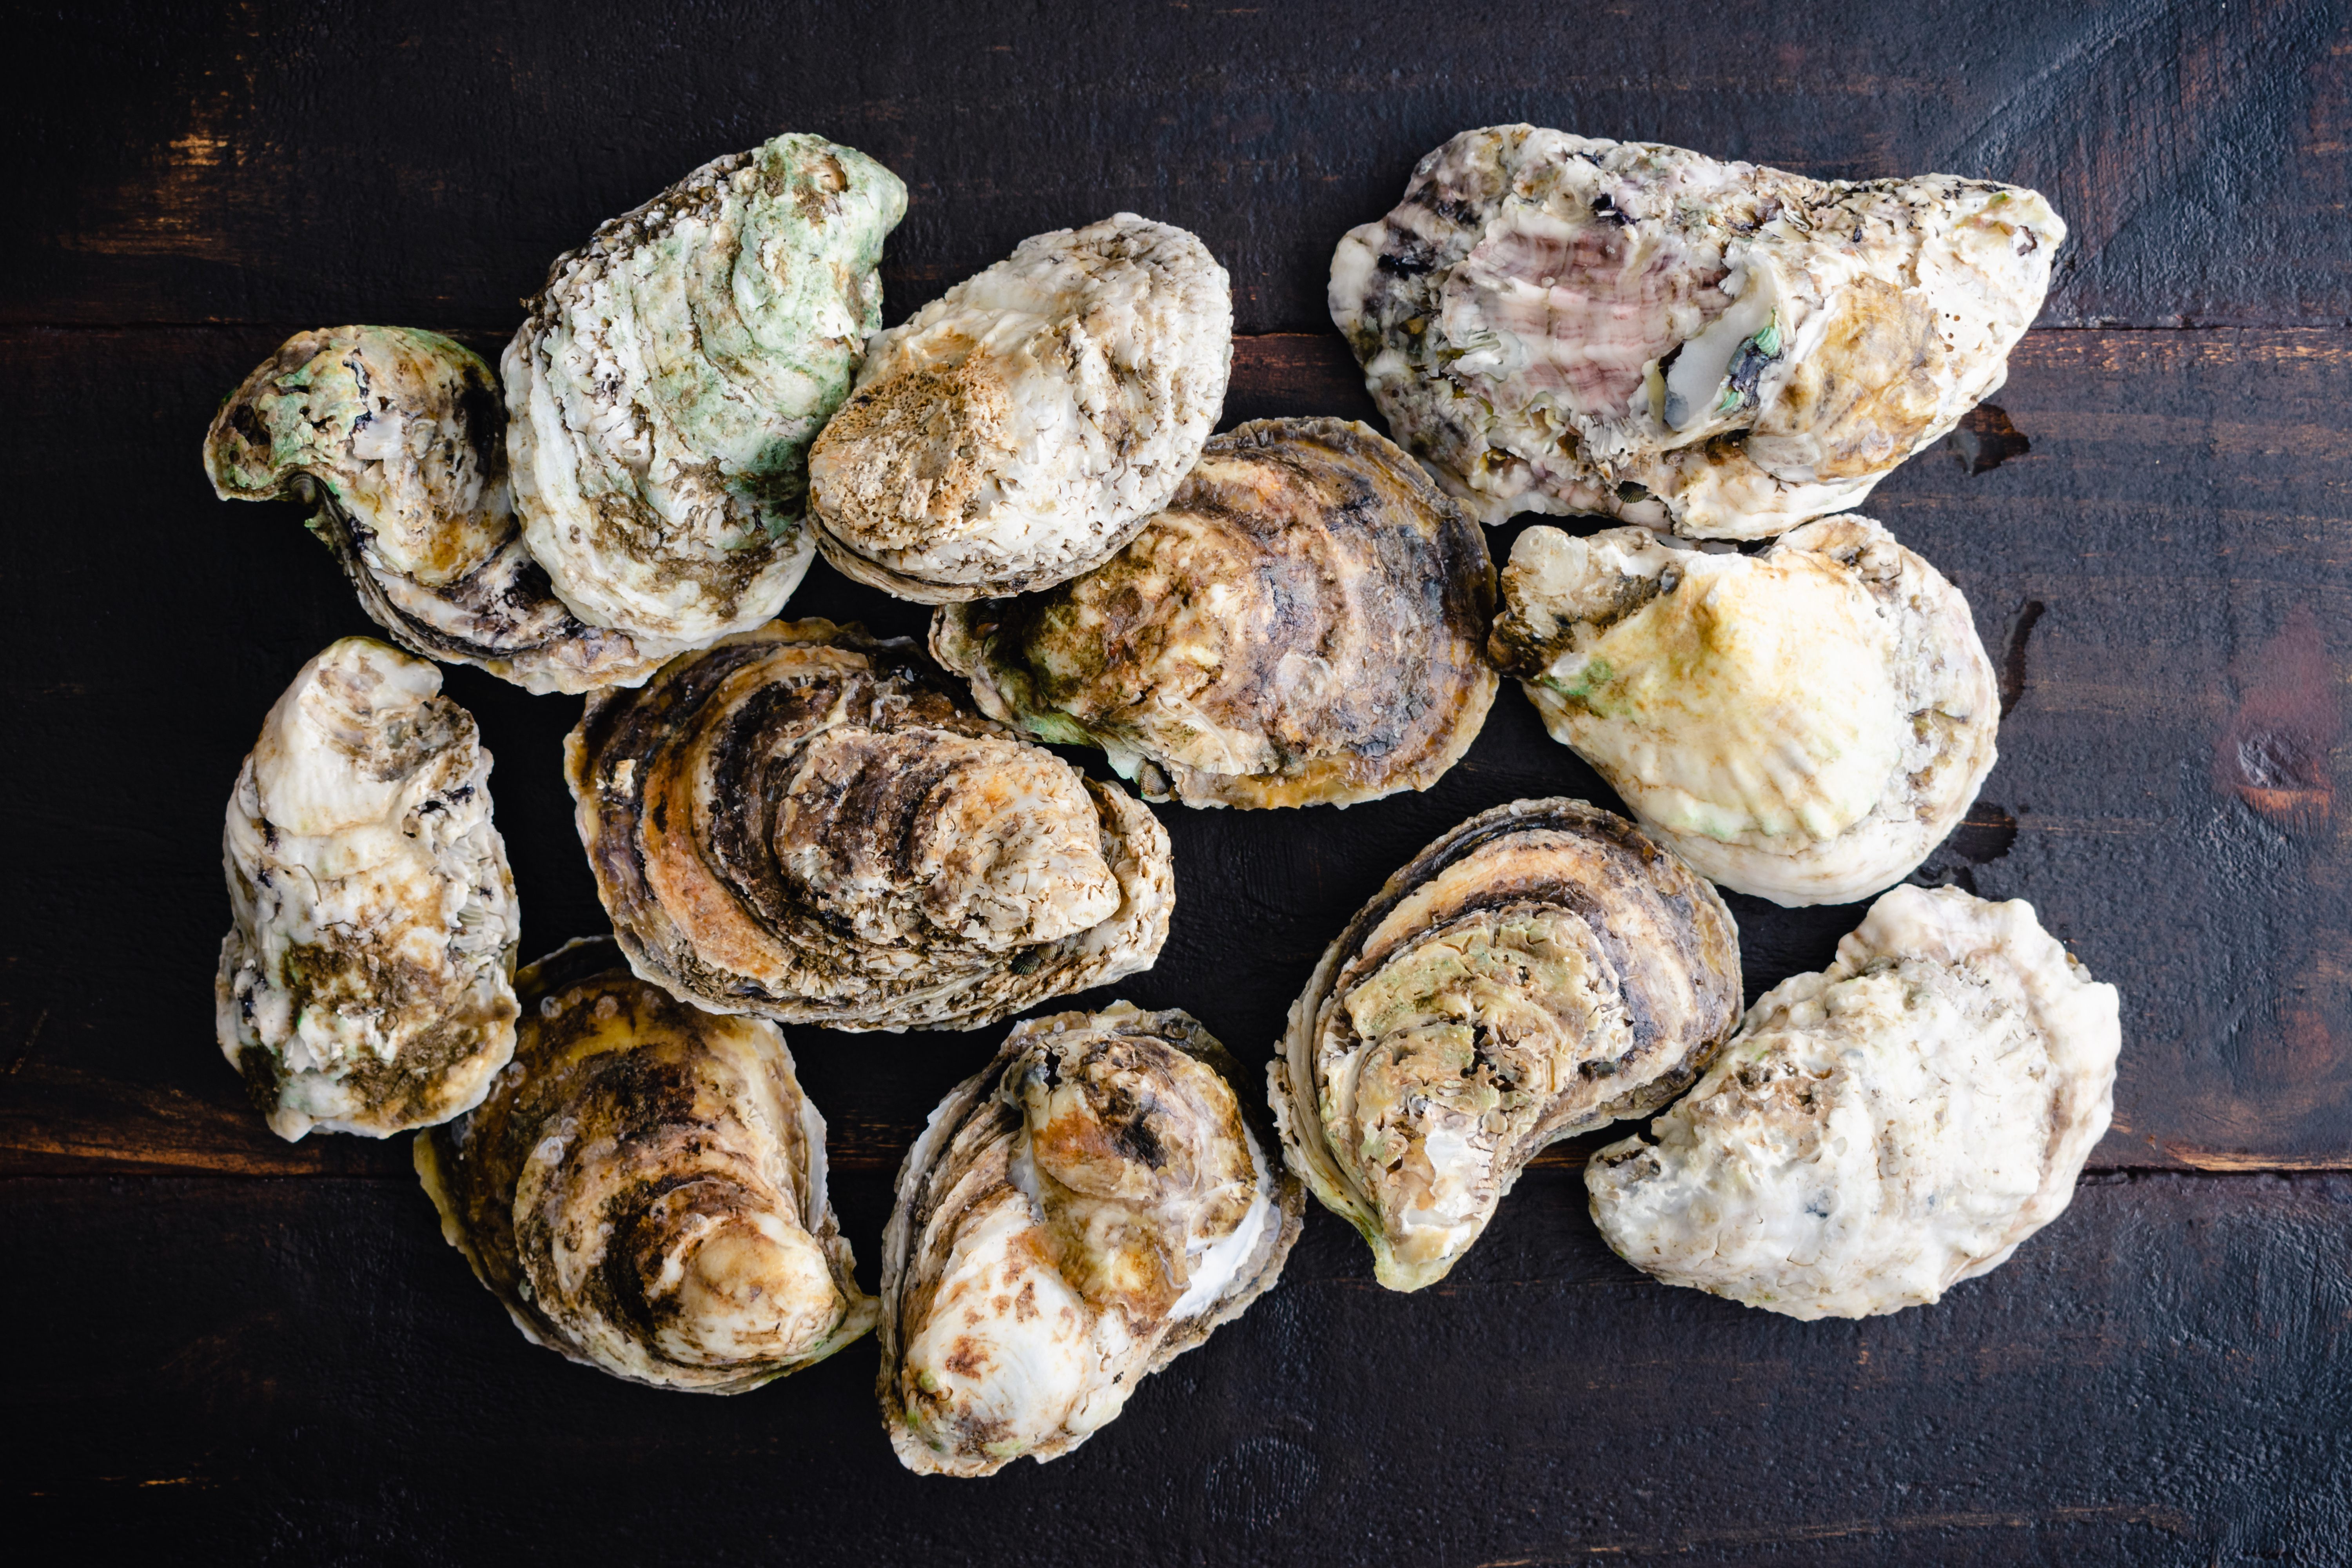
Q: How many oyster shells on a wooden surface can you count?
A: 12